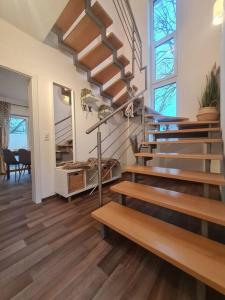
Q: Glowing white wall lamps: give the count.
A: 1